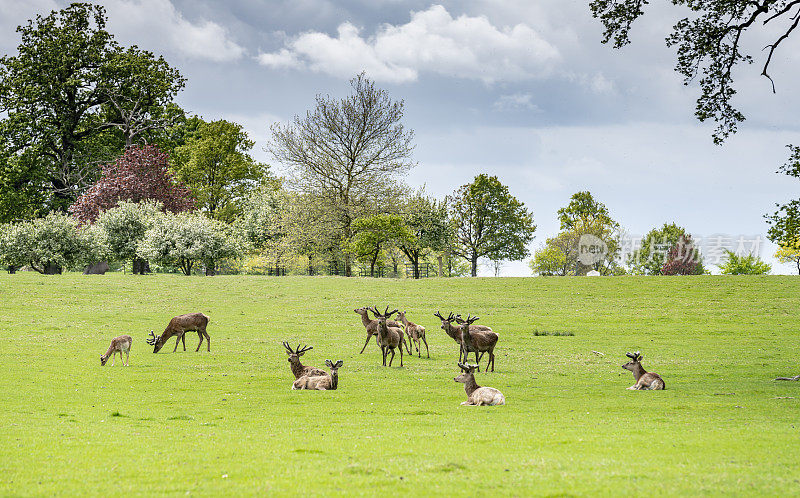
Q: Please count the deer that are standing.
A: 7